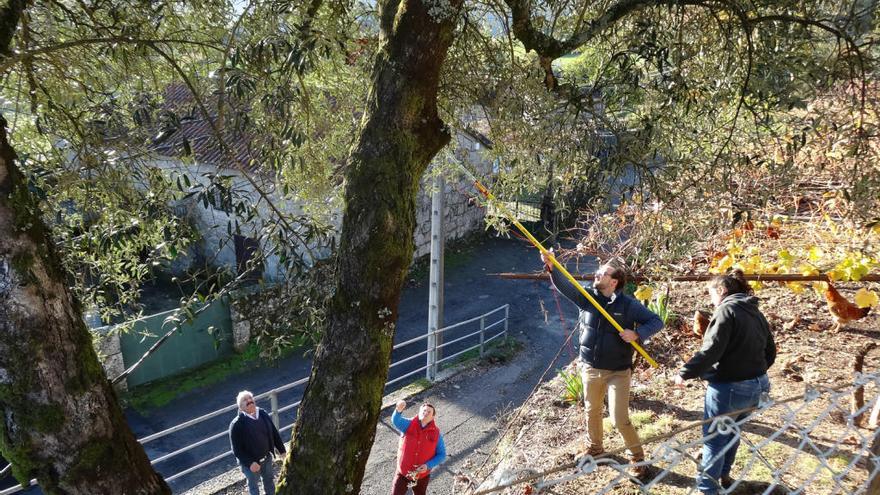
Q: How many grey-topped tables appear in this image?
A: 0